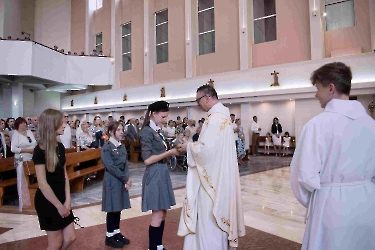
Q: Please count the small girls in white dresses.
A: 2